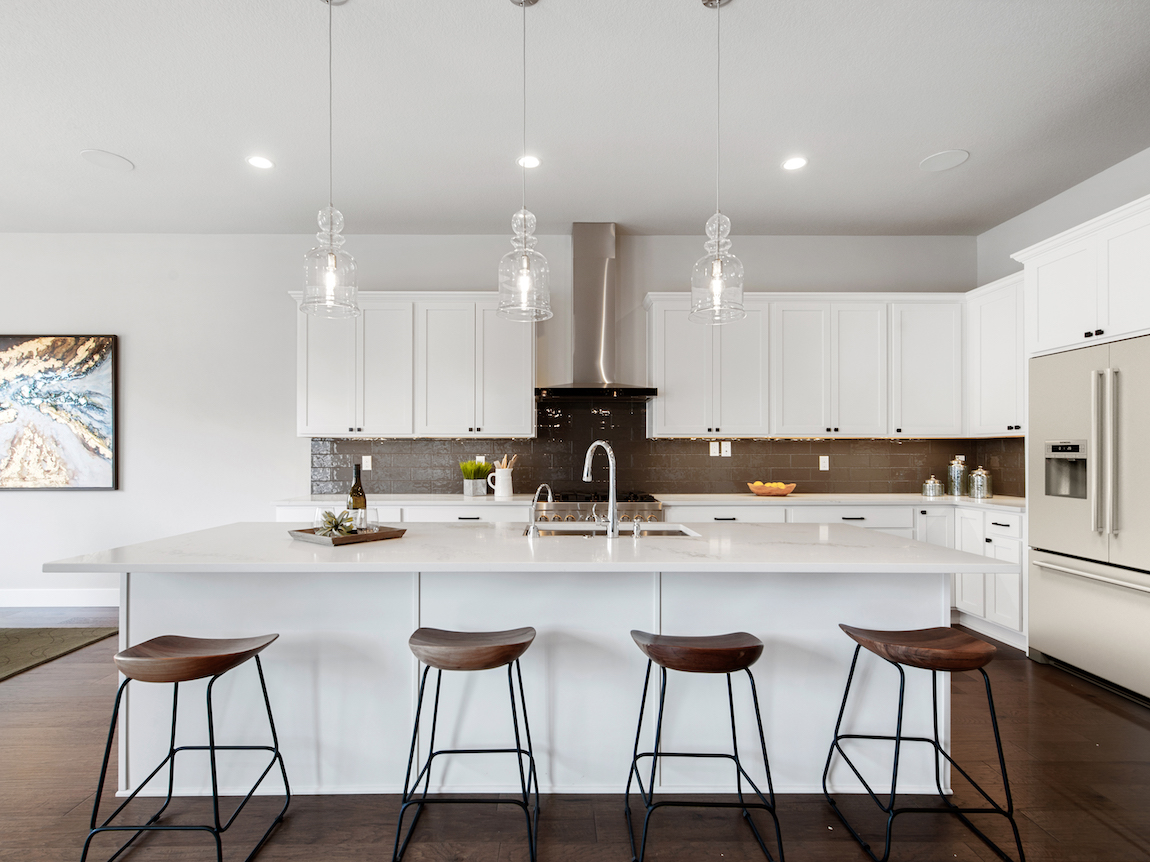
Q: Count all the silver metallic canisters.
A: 3